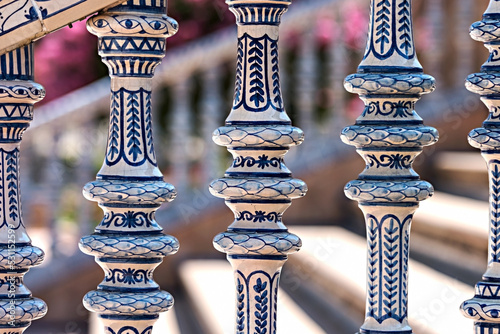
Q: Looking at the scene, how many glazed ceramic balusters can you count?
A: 5